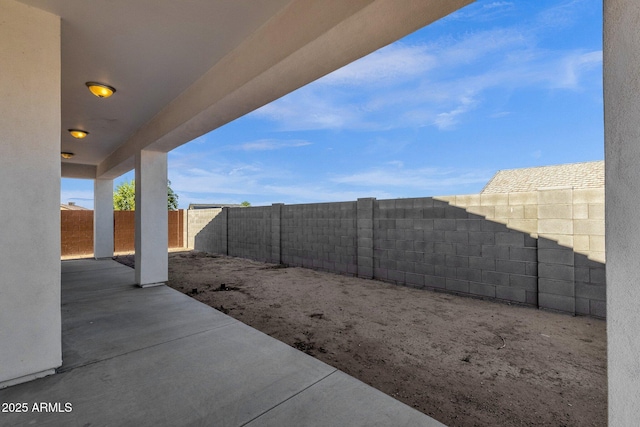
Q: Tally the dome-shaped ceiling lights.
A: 3